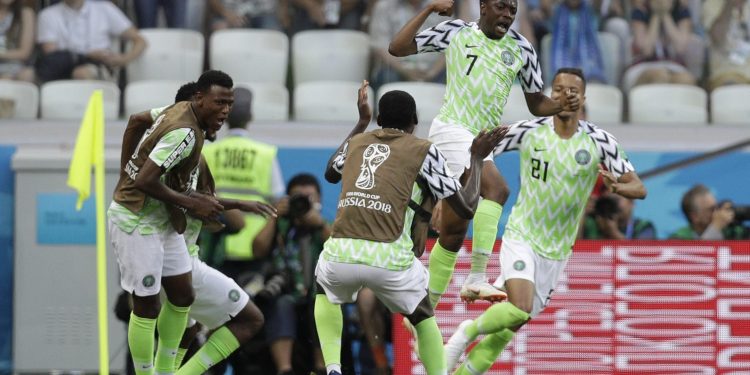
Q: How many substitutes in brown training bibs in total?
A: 2